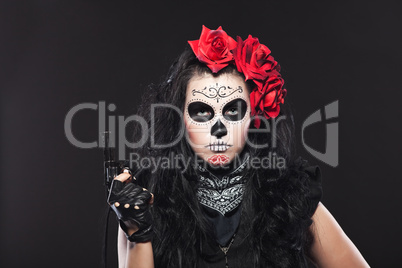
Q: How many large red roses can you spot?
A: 3